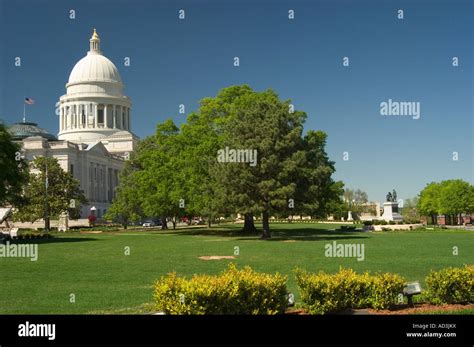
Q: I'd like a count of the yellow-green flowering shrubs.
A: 3